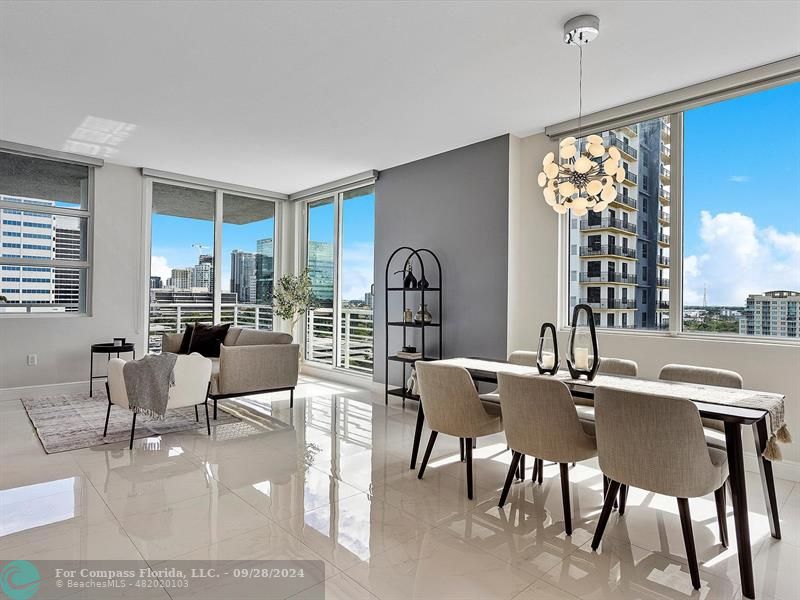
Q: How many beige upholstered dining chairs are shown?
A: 6